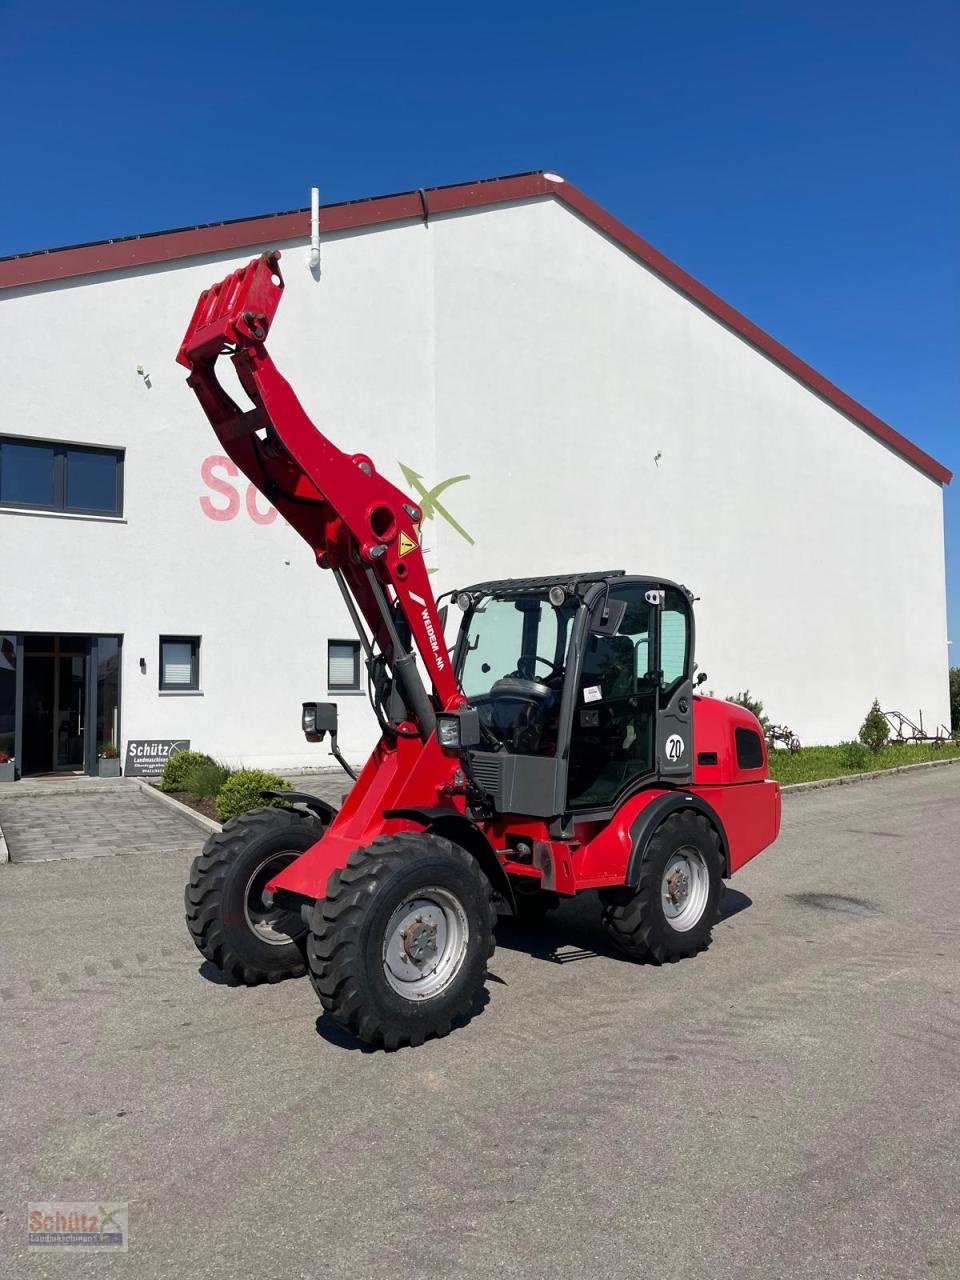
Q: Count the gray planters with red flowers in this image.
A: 2